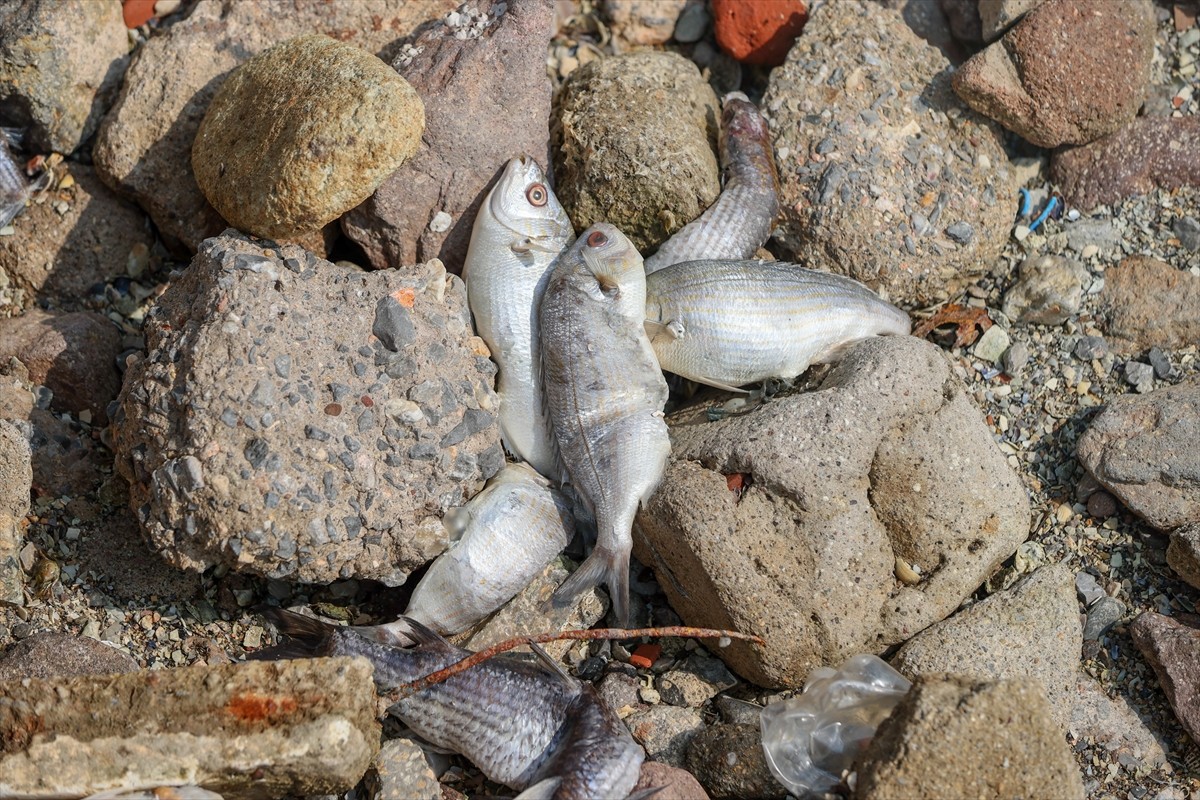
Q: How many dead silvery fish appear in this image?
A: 6